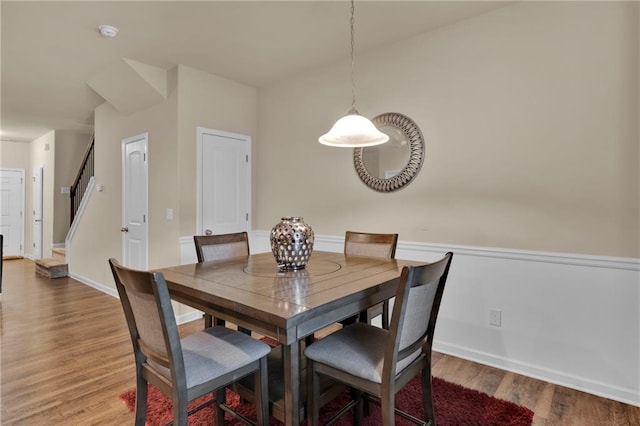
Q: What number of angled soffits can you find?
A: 1